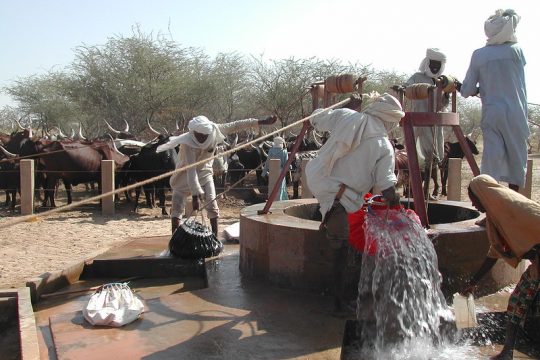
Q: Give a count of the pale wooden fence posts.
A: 6